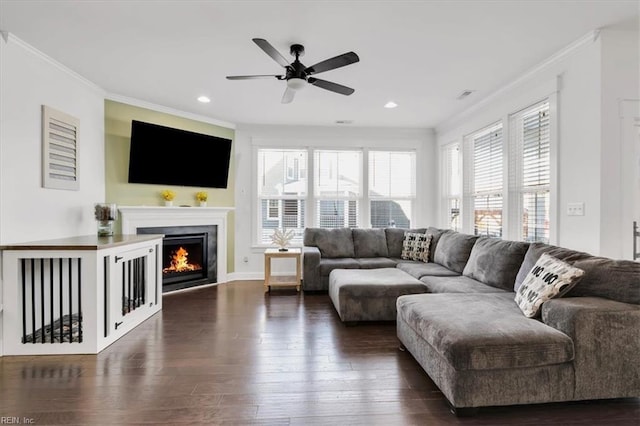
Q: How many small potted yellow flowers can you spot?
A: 2